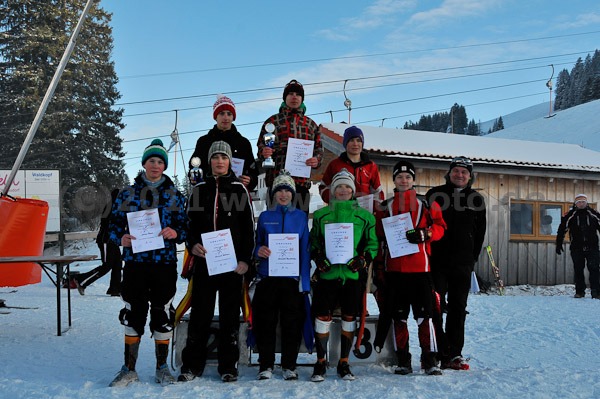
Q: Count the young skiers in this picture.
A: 8